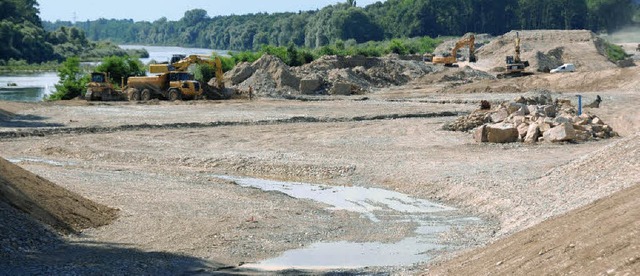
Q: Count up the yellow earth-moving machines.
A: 5